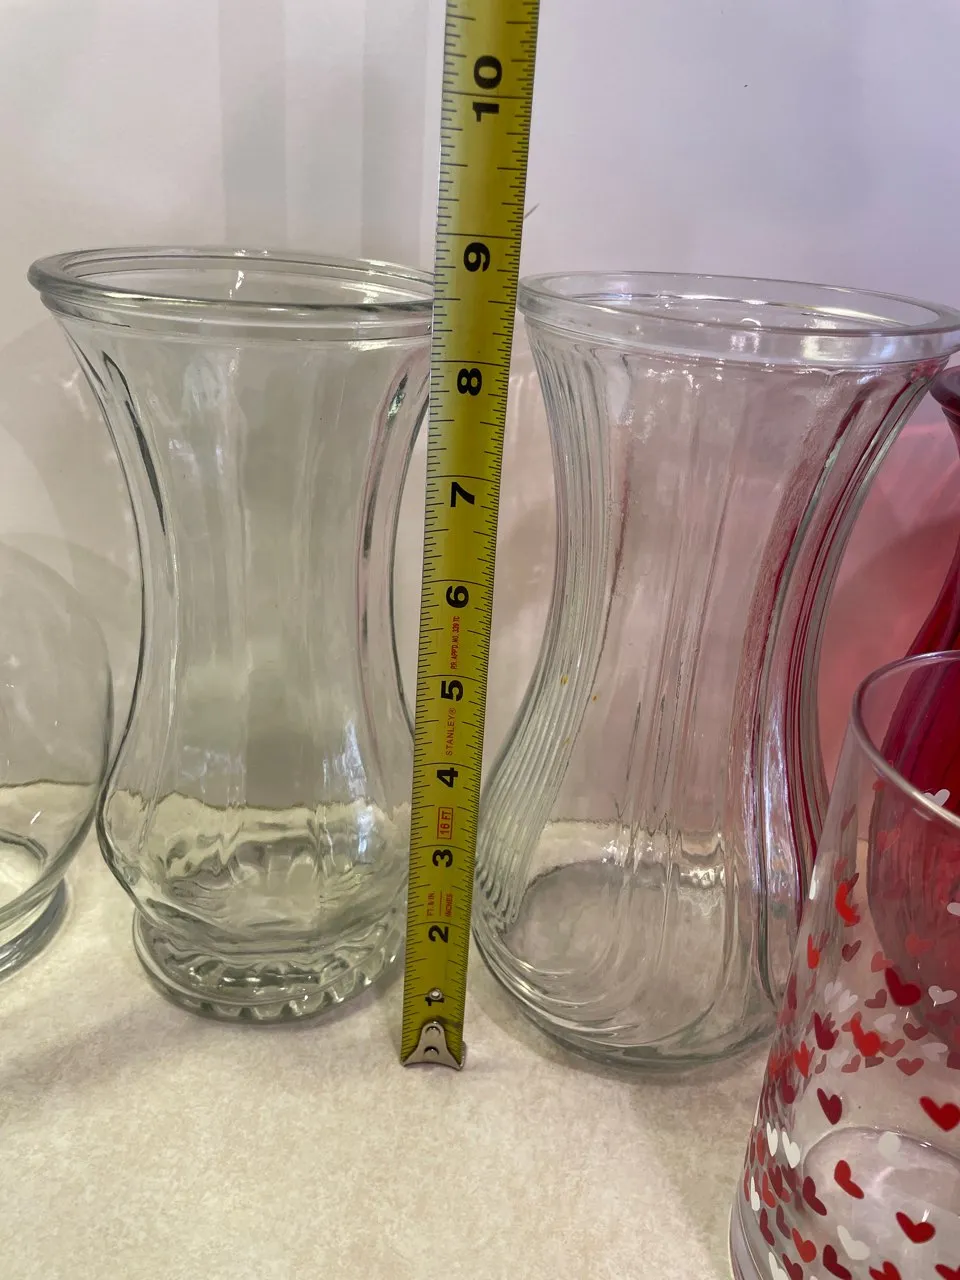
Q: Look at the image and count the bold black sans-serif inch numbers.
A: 10